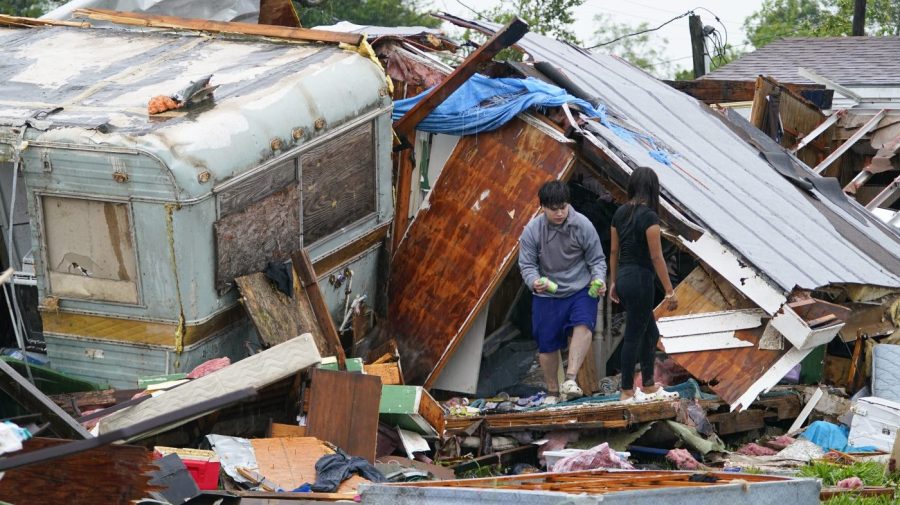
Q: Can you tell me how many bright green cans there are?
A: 2